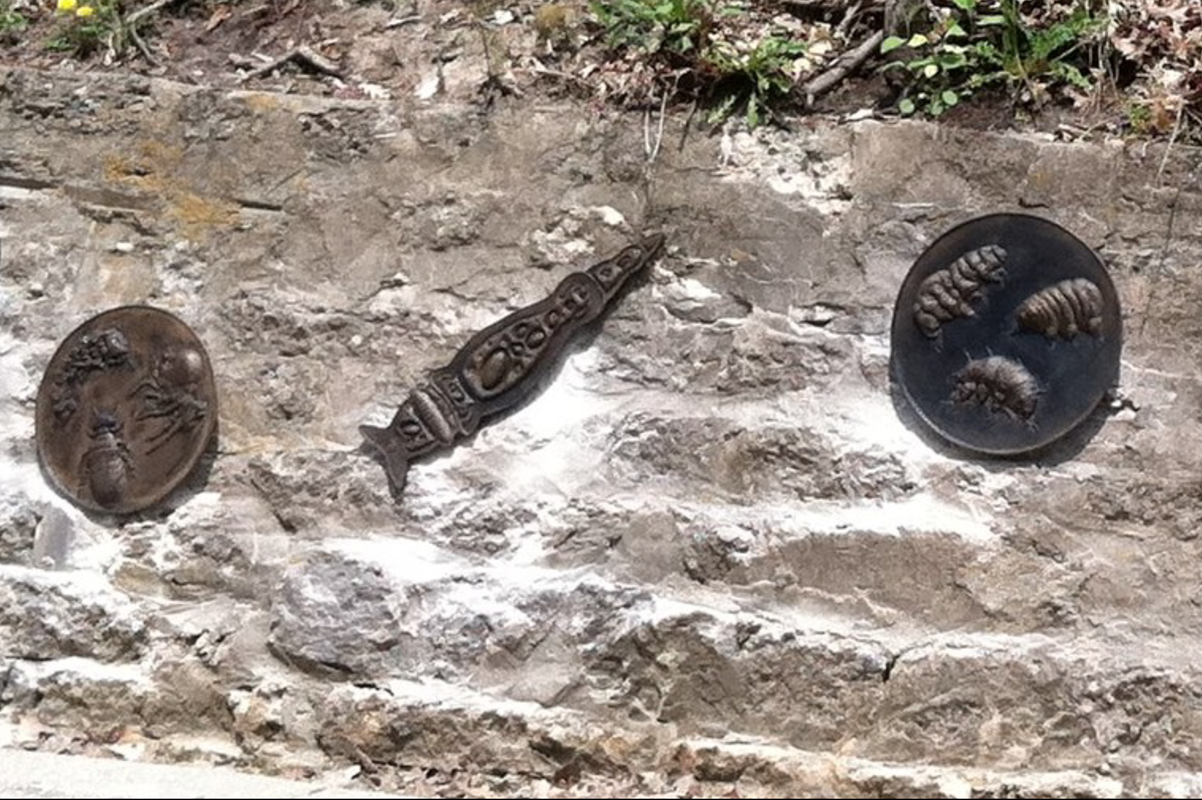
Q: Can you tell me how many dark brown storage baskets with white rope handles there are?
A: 0